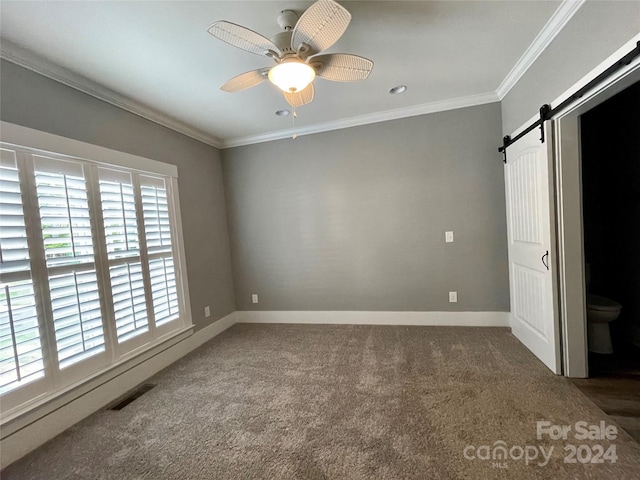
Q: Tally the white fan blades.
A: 5